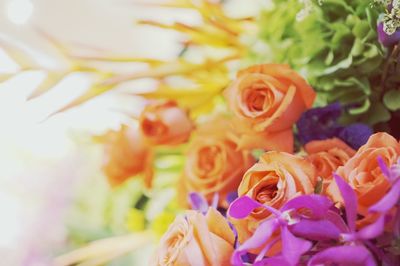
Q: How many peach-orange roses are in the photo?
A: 8